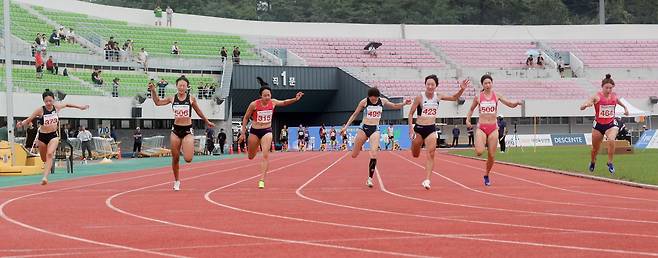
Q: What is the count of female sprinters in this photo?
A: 7